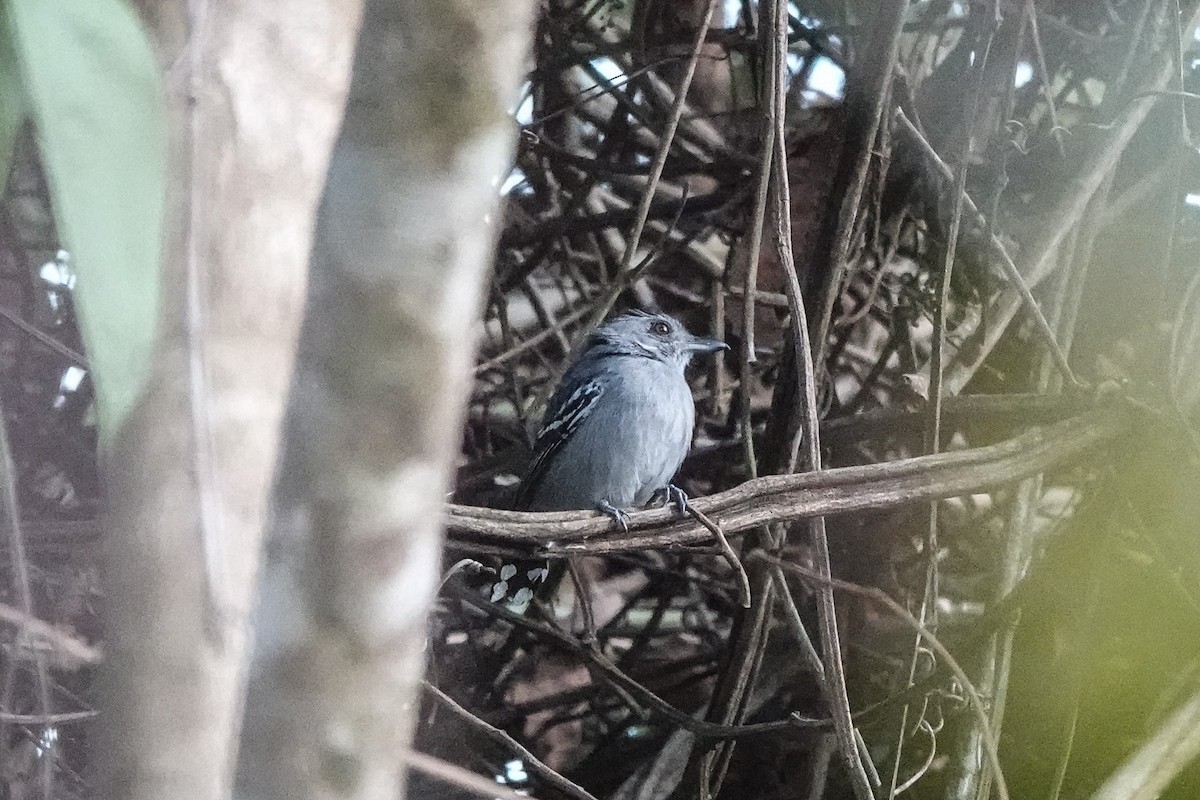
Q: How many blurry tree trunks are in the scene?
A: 2